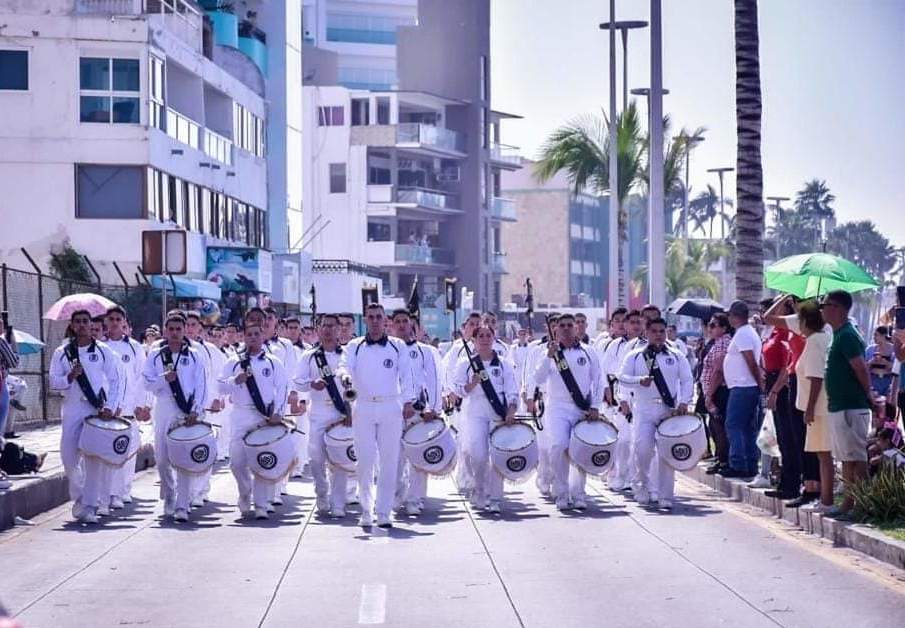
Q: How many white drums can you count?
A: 8